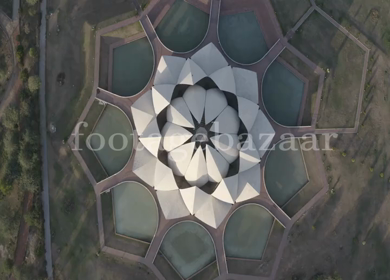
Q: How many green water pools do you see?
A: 9